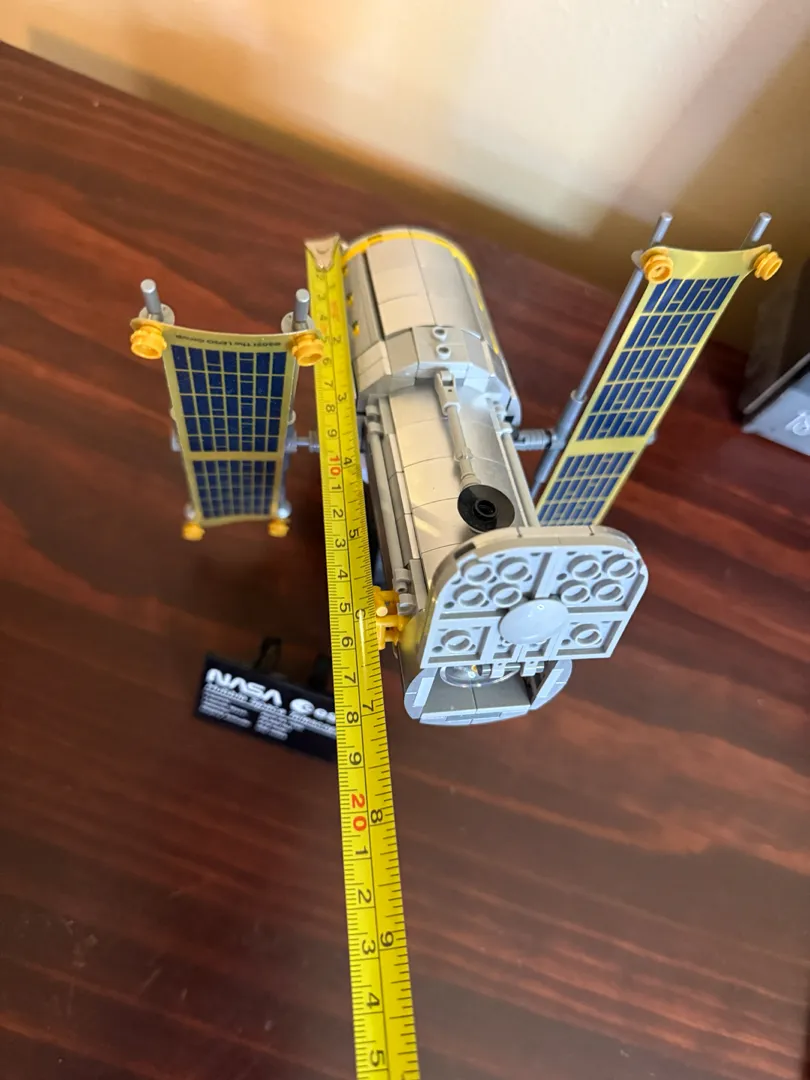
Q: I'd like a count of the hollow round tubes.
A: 10